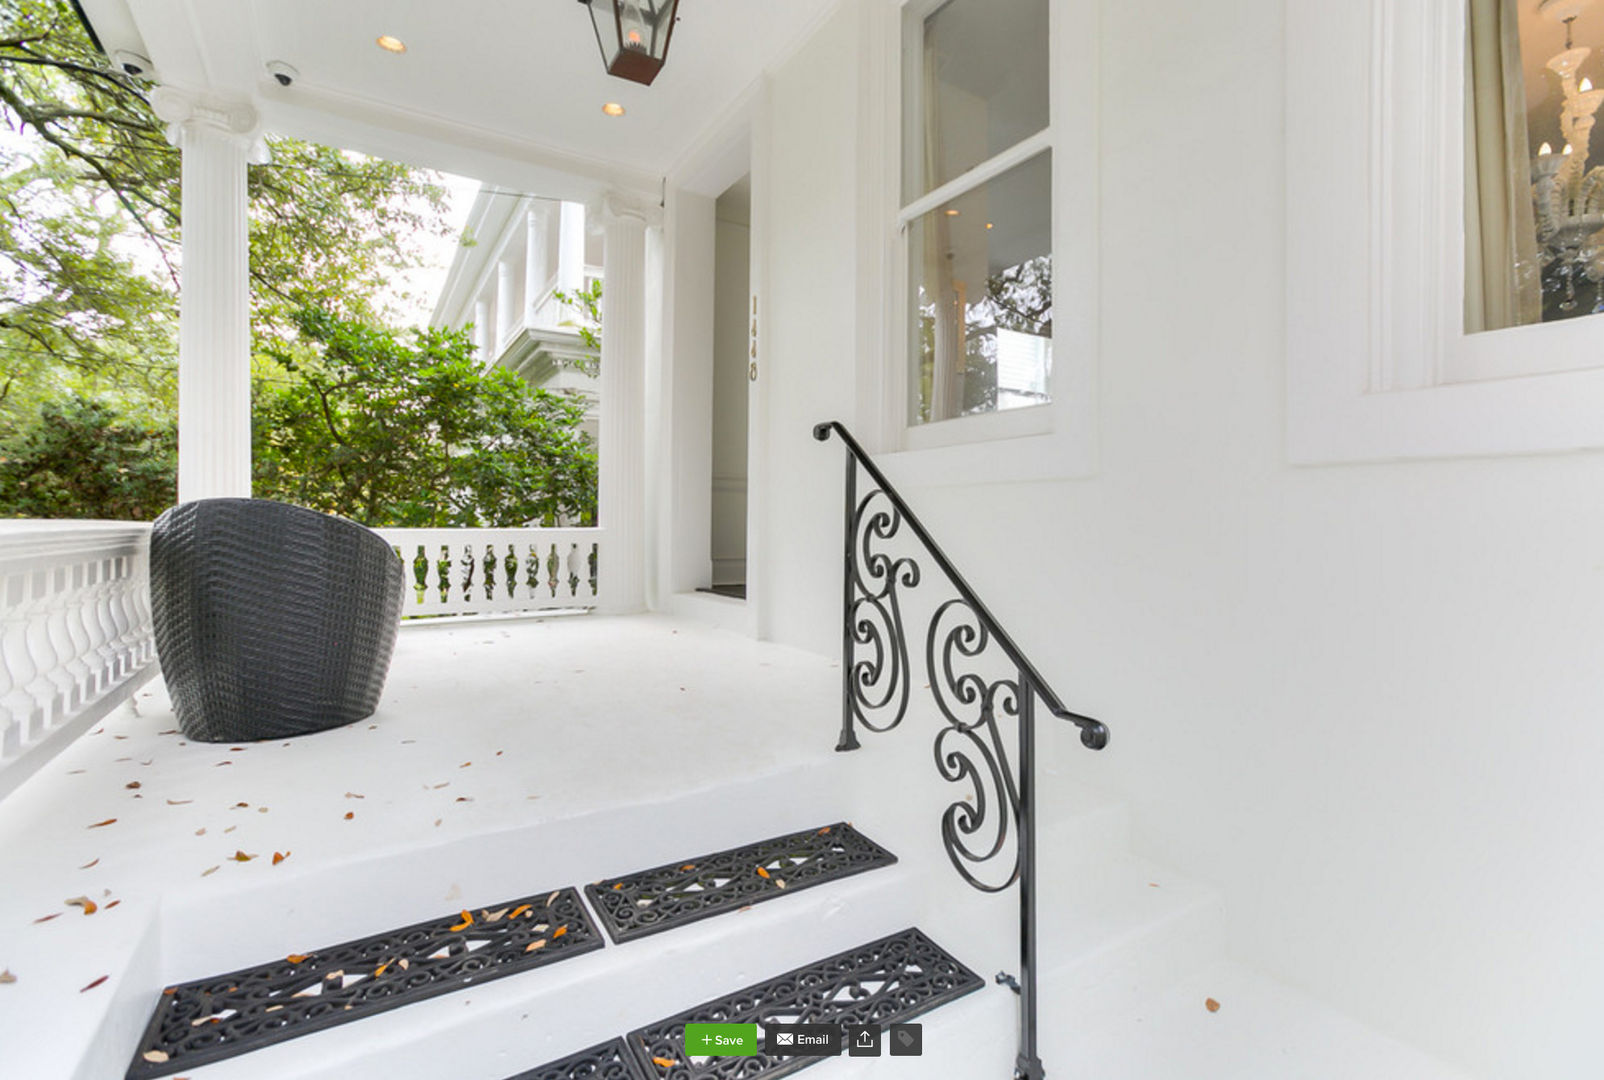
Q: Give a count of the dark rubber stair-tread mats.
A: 4